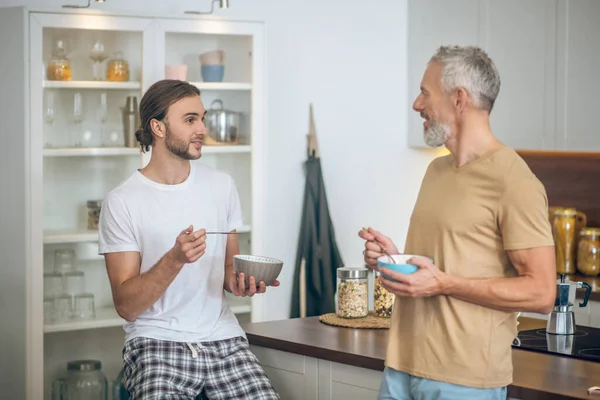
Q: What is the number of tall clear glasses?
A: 3